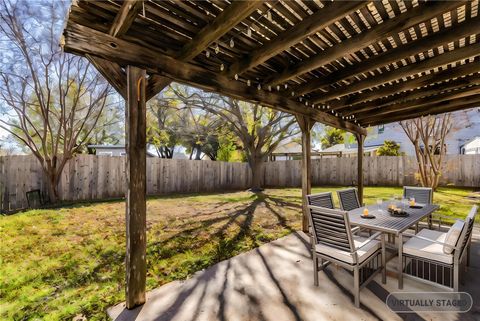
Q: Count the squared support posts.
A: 3